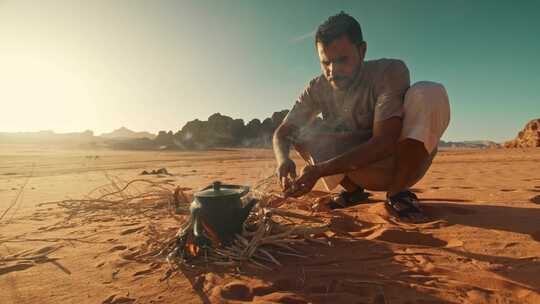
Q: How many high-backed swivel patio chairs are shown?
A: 0